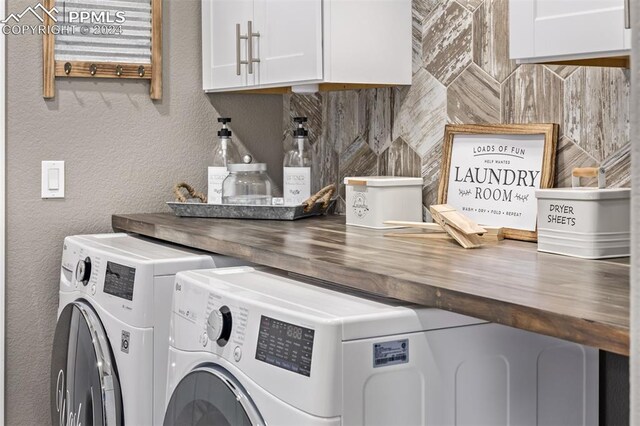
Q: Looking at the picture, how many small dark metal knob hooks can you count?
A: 4